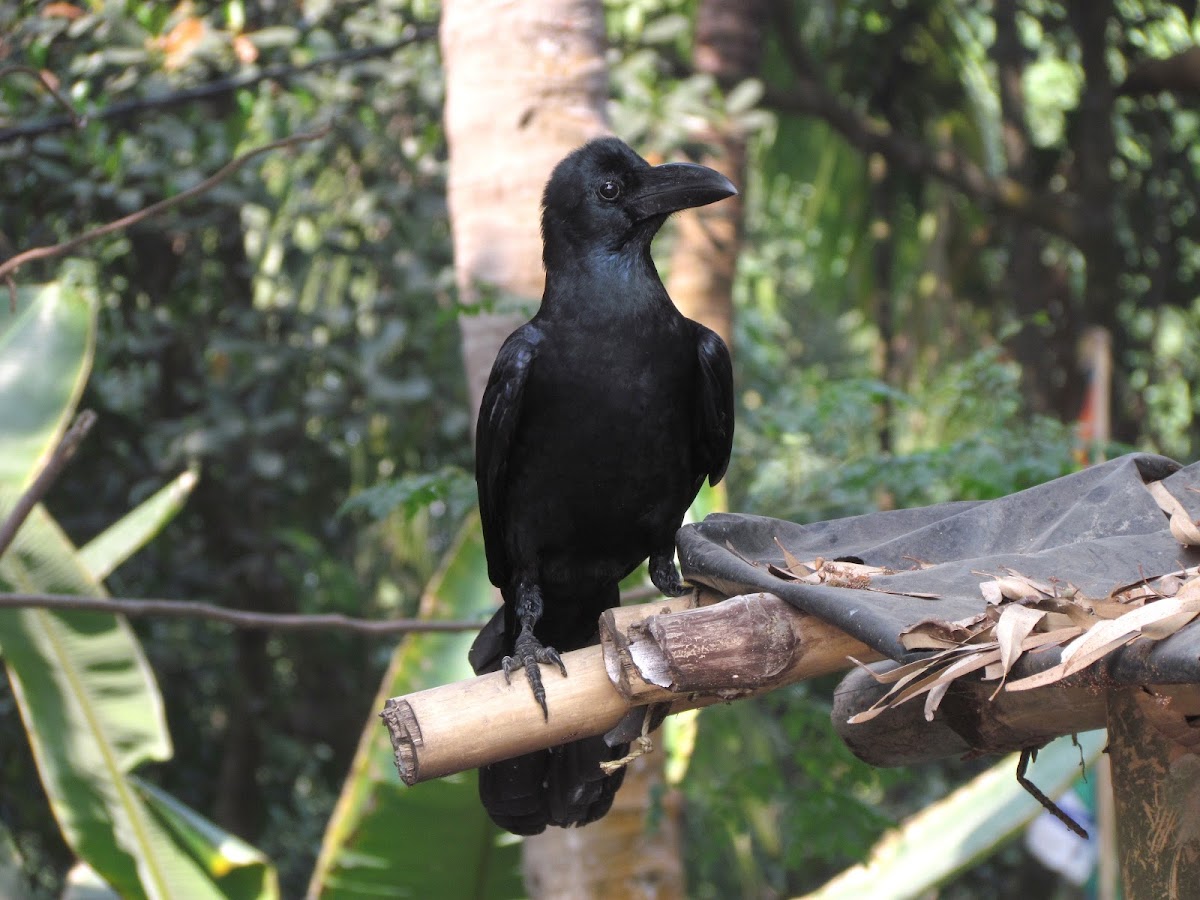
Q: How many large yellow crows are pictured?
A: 0